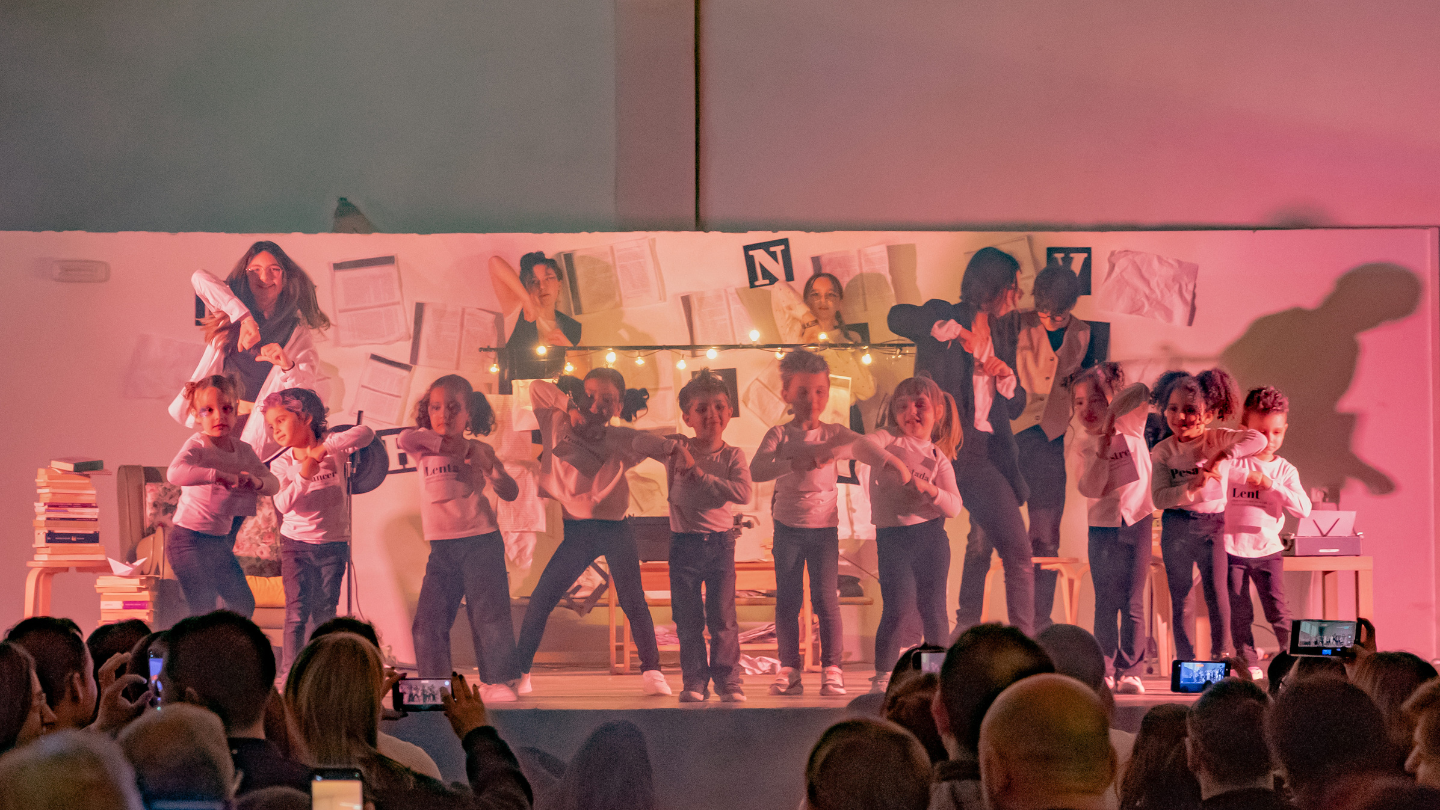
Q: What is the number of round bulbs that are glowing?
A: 11